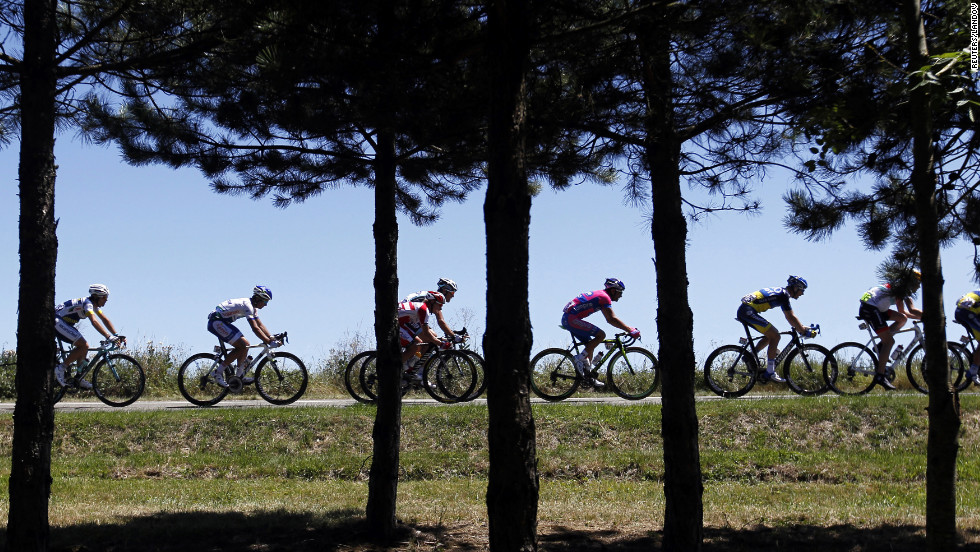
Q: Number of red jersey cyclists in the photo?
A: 1